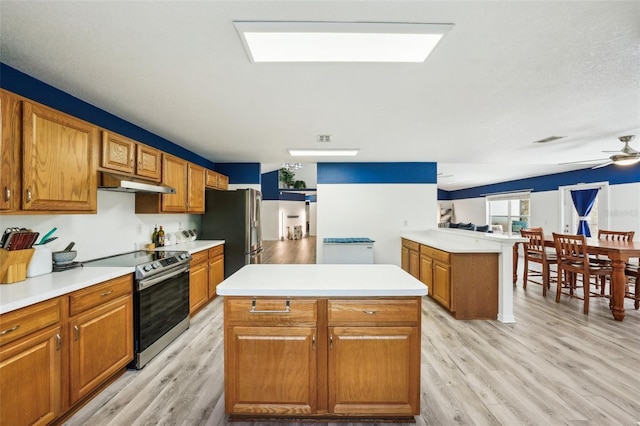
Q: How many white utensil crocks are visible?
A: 1